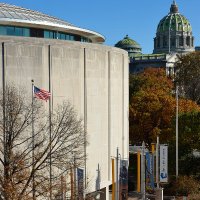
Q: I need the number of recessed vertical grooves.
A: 5